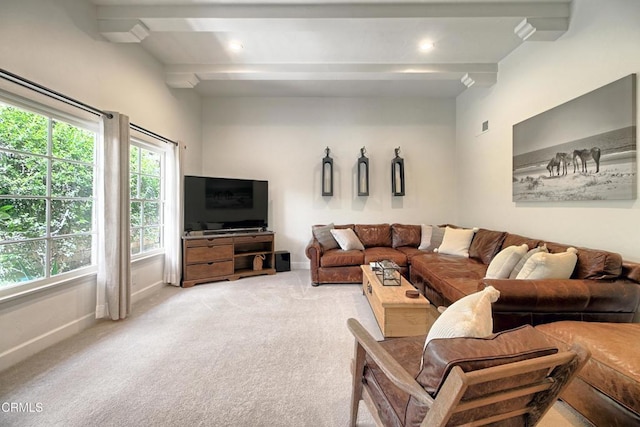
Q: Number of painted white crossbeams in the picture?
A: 2